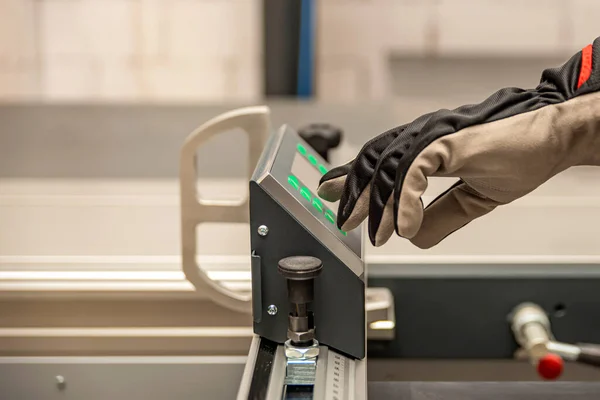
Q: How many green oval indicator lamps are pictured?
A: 8